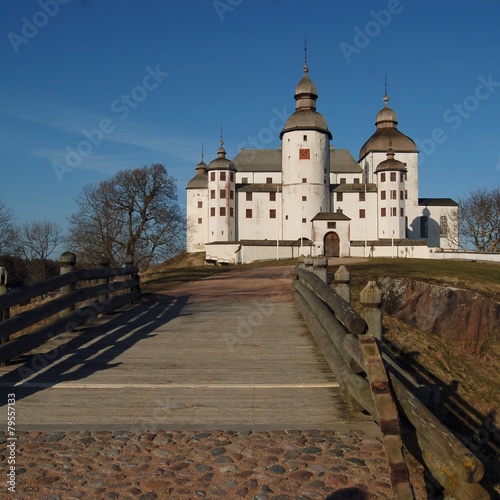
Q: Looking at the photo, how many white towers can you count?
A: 5